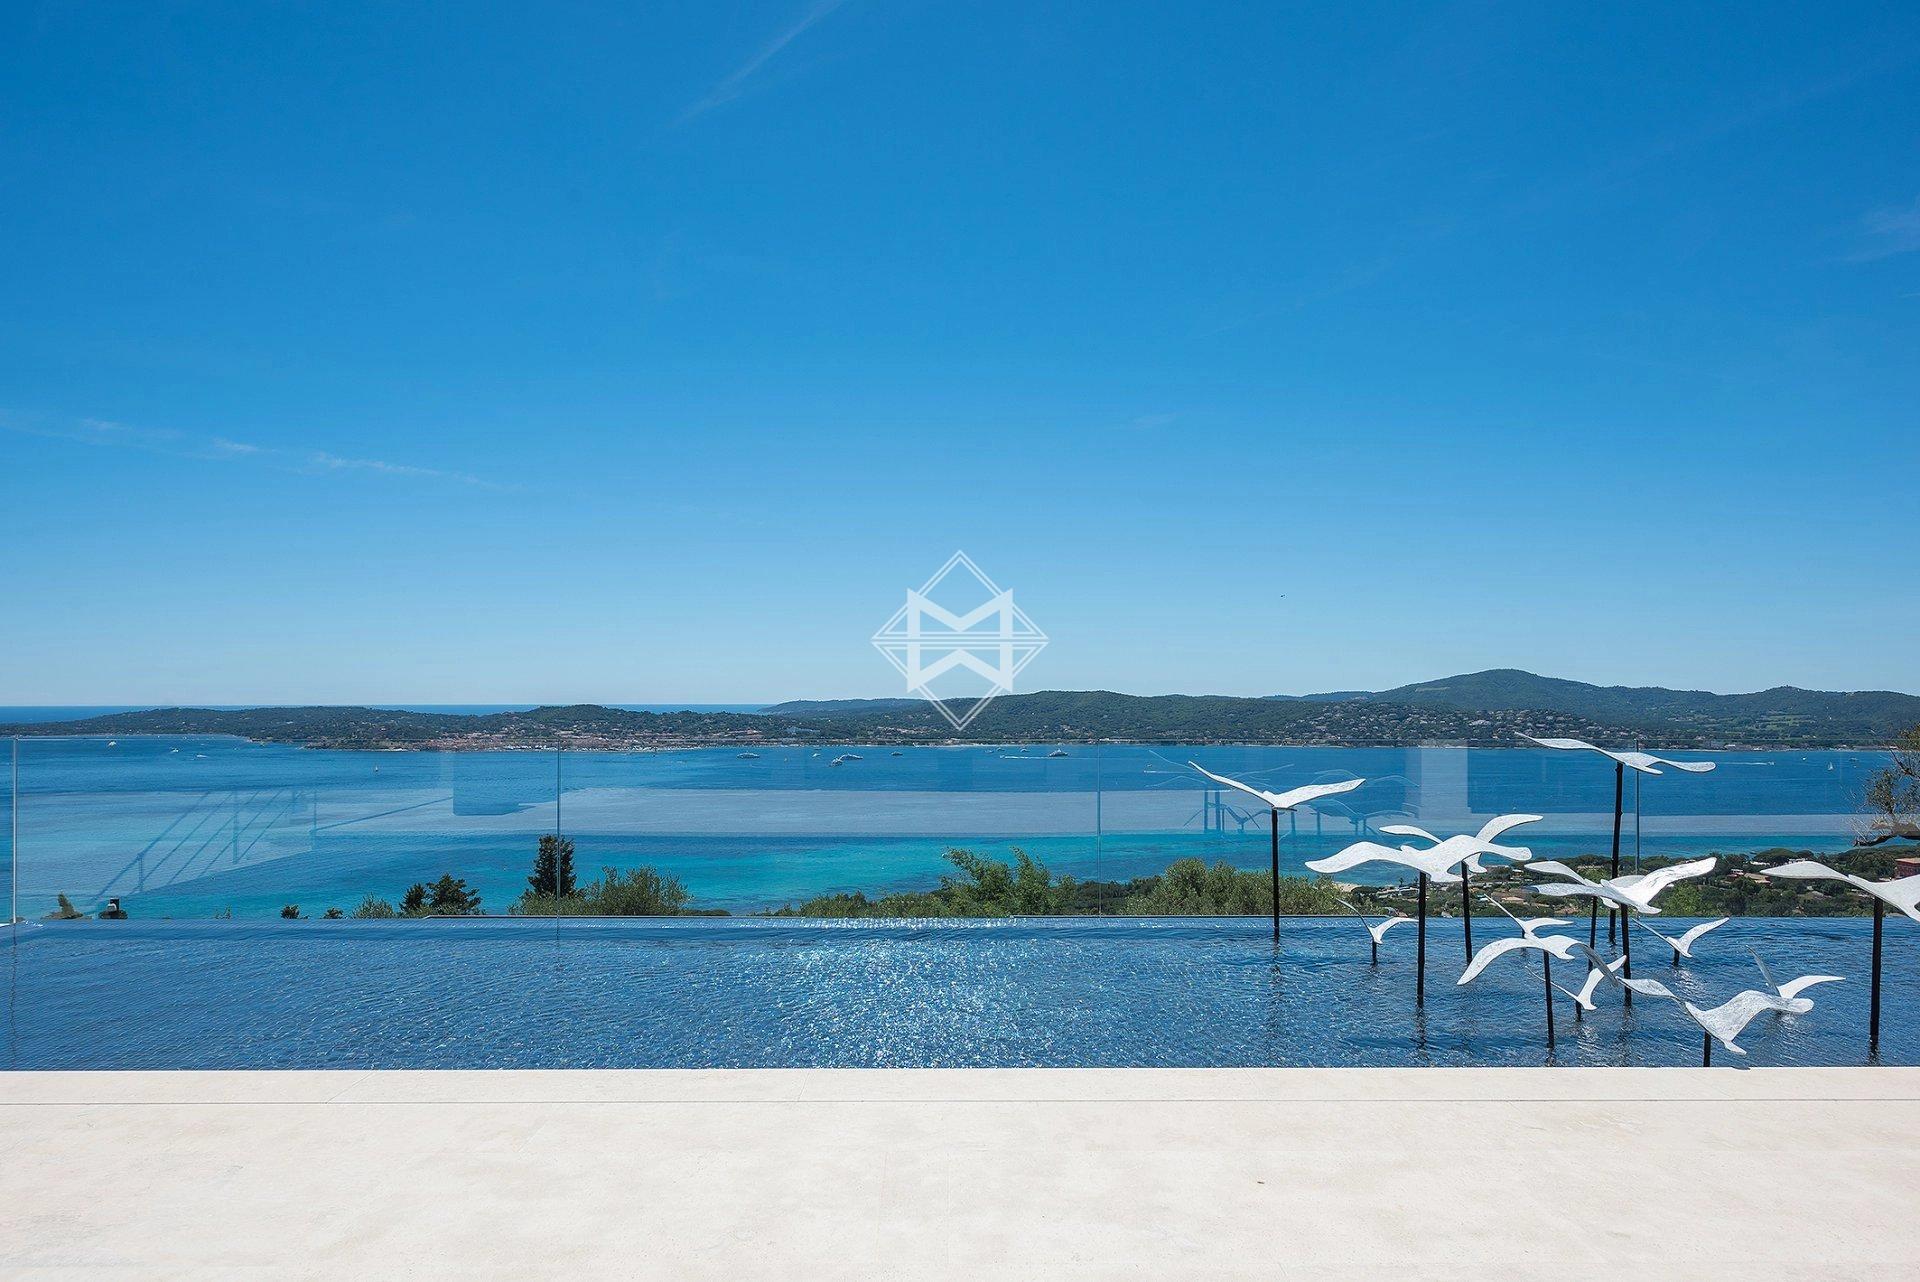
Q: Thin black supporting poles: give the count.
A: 13